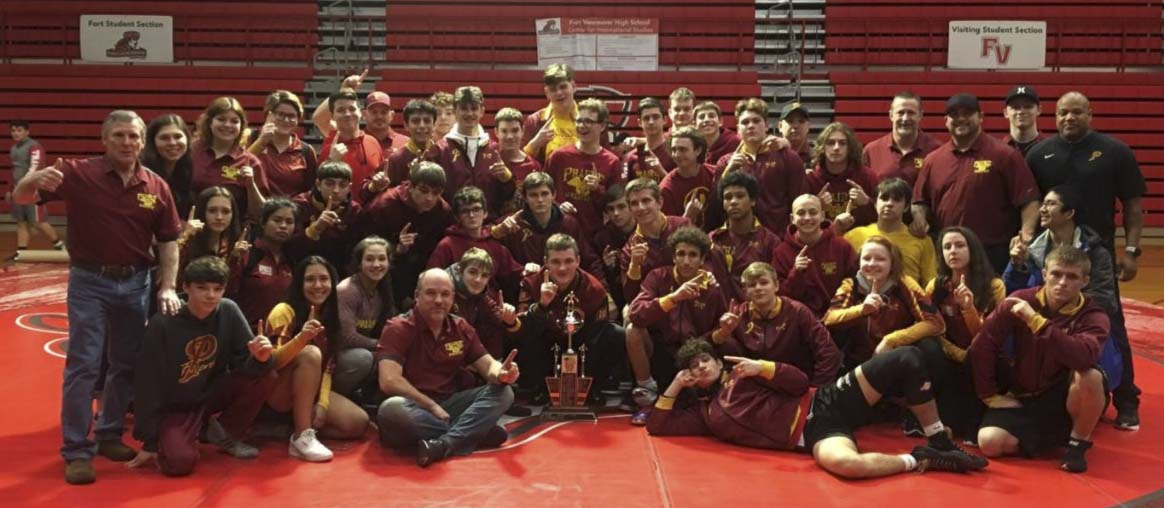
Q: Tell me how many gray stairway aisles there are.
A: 2